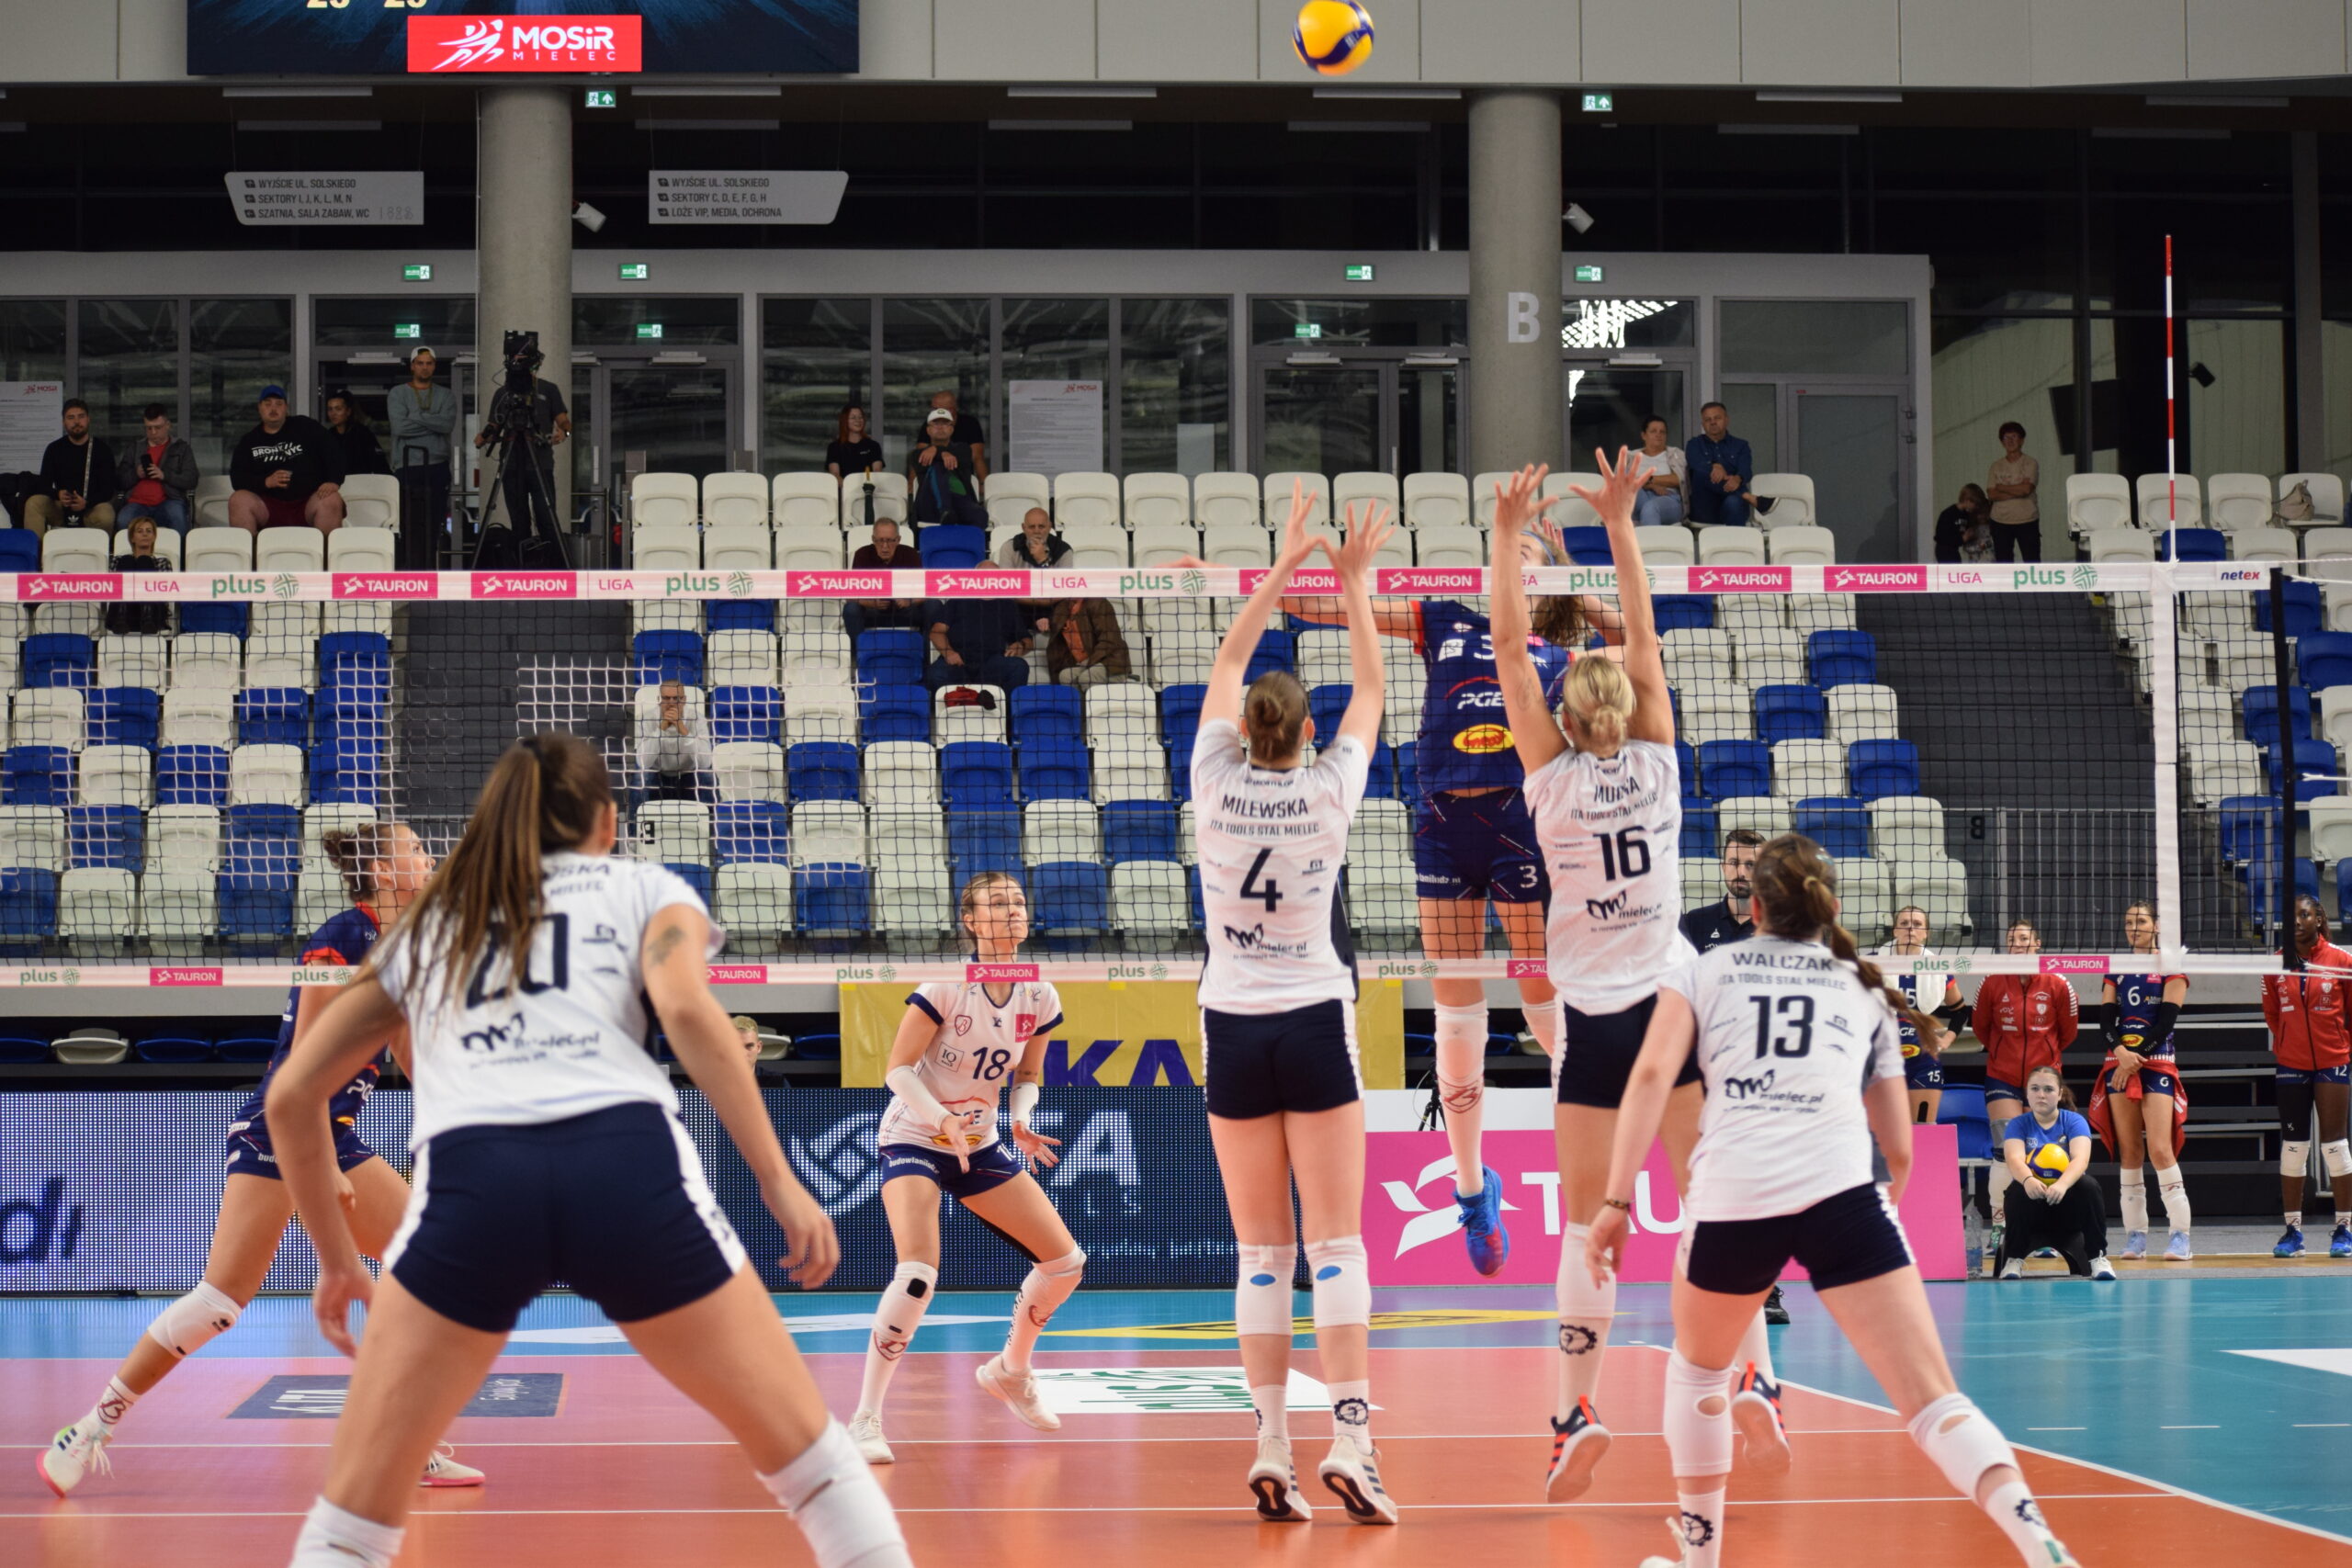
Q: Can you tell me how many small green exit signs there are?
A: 9